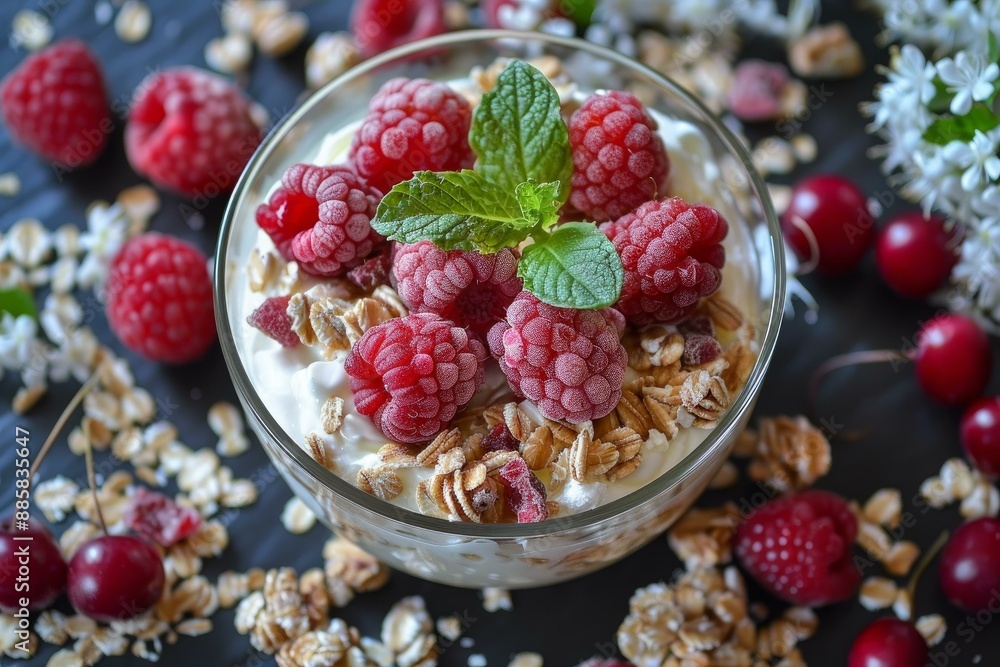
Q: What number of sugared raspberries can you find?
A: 7